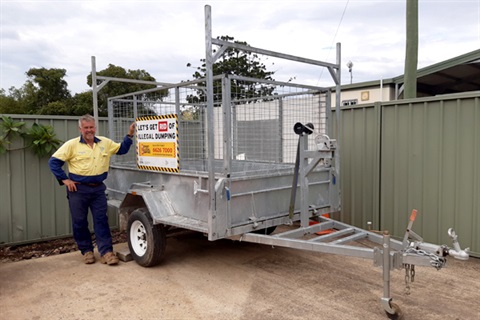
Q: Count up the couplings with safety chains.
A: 1